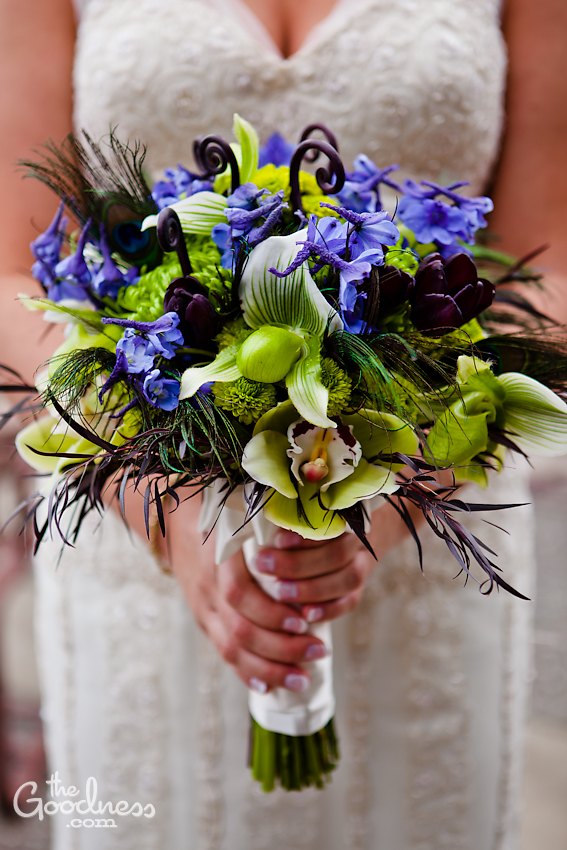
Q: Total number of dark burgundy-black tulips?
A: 3